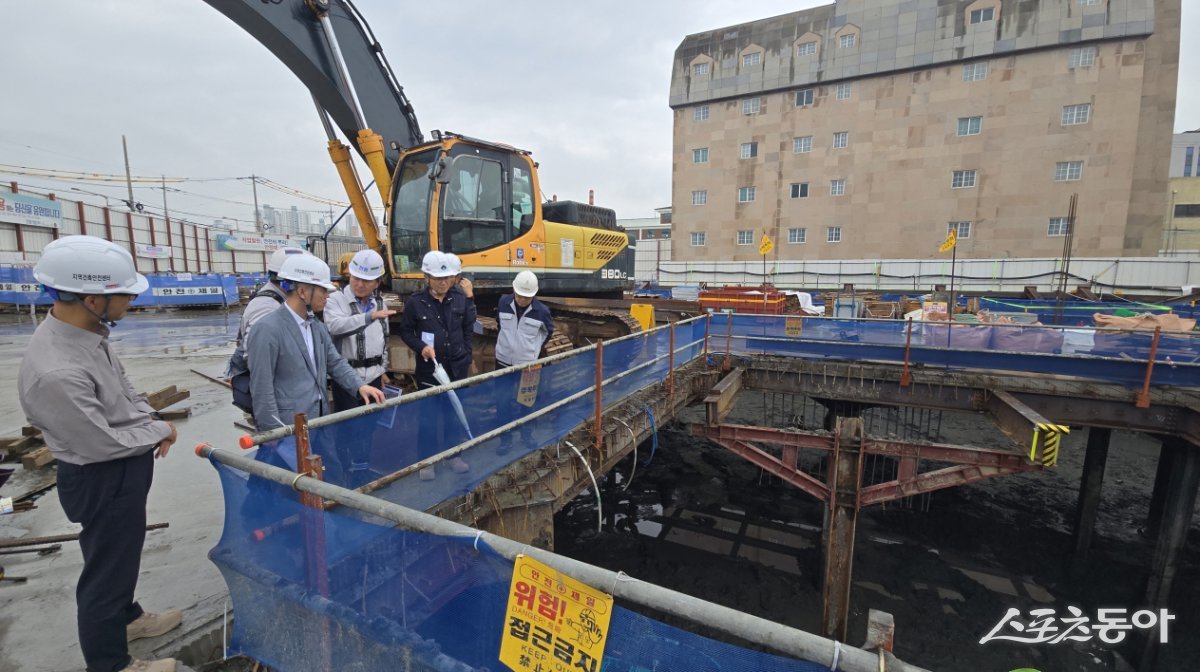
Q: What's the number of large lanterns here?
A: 0